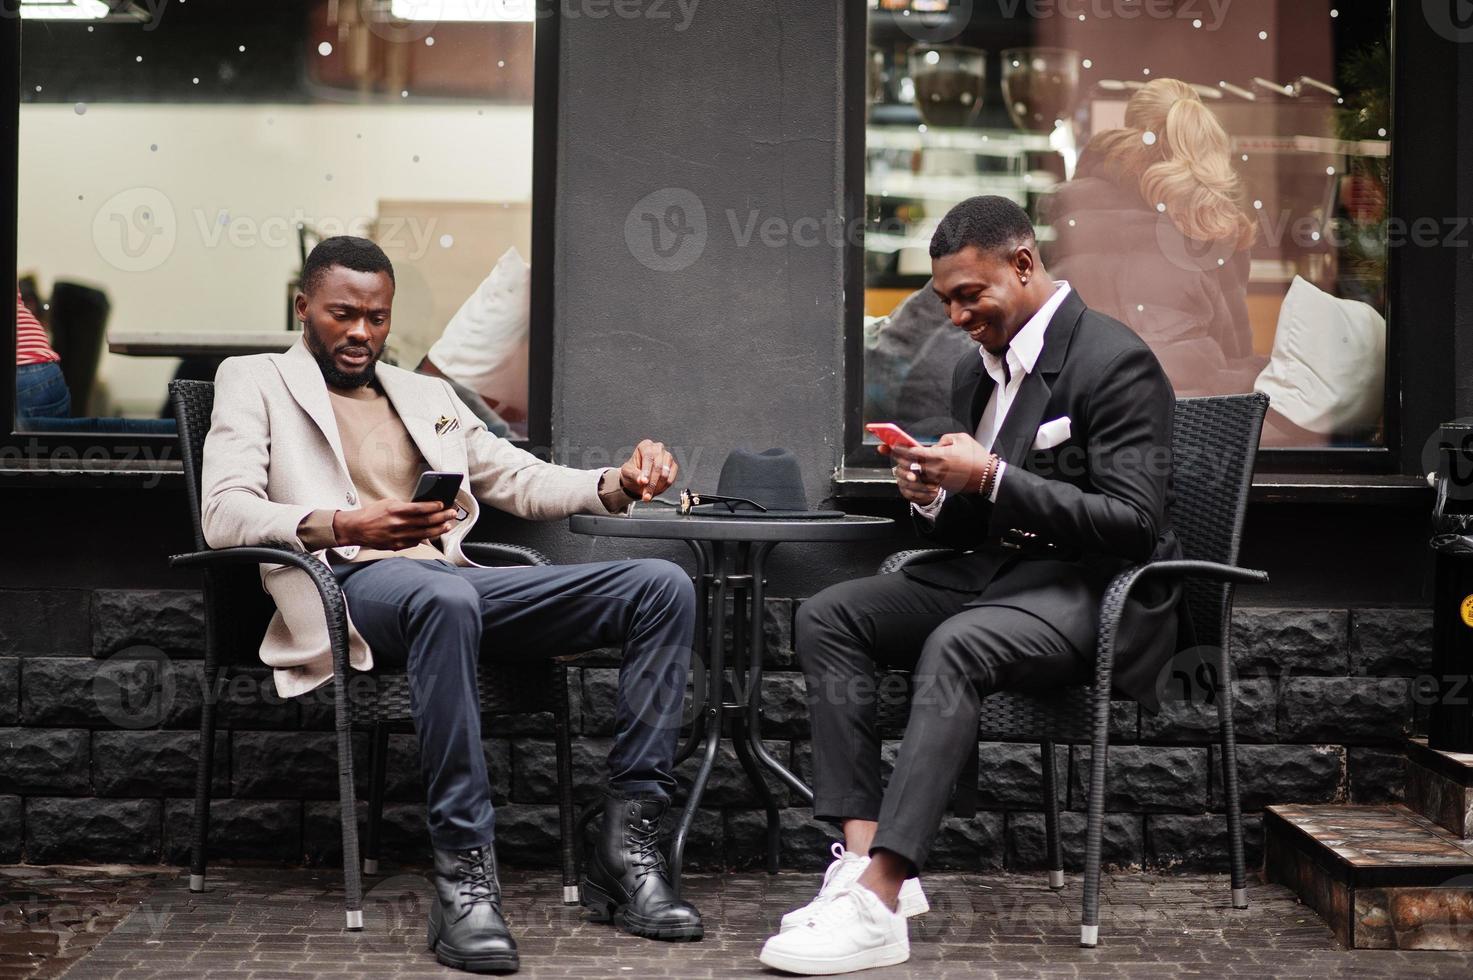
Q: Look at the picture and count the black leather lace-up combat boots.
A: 2